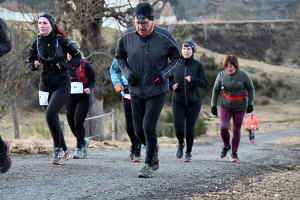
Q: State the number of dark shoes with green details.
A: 2